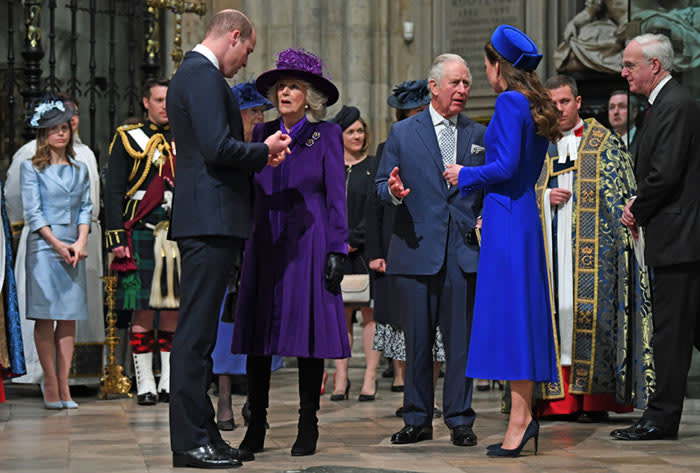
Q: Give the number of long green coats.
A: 0